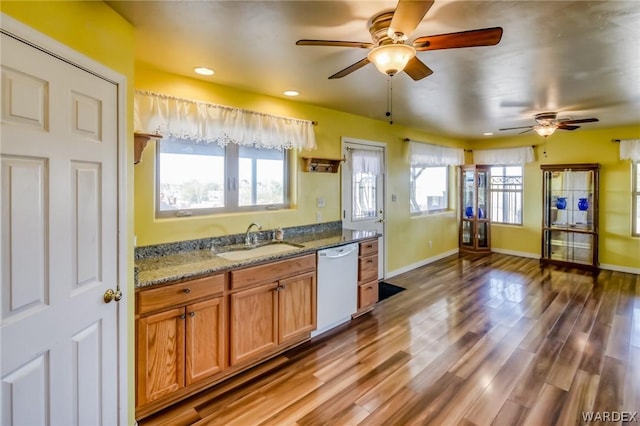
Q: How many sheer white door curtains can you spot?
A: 1